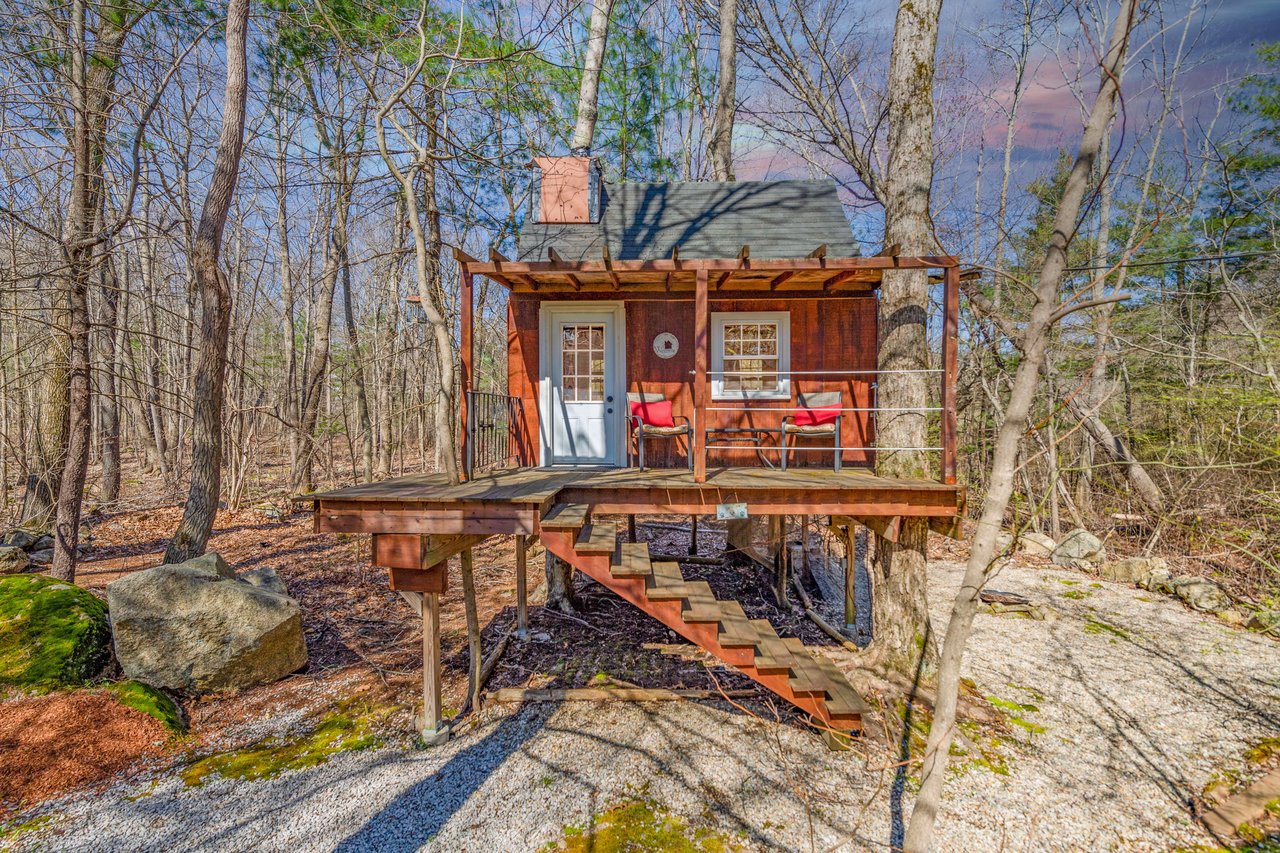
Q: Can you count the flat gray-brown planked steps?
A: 9